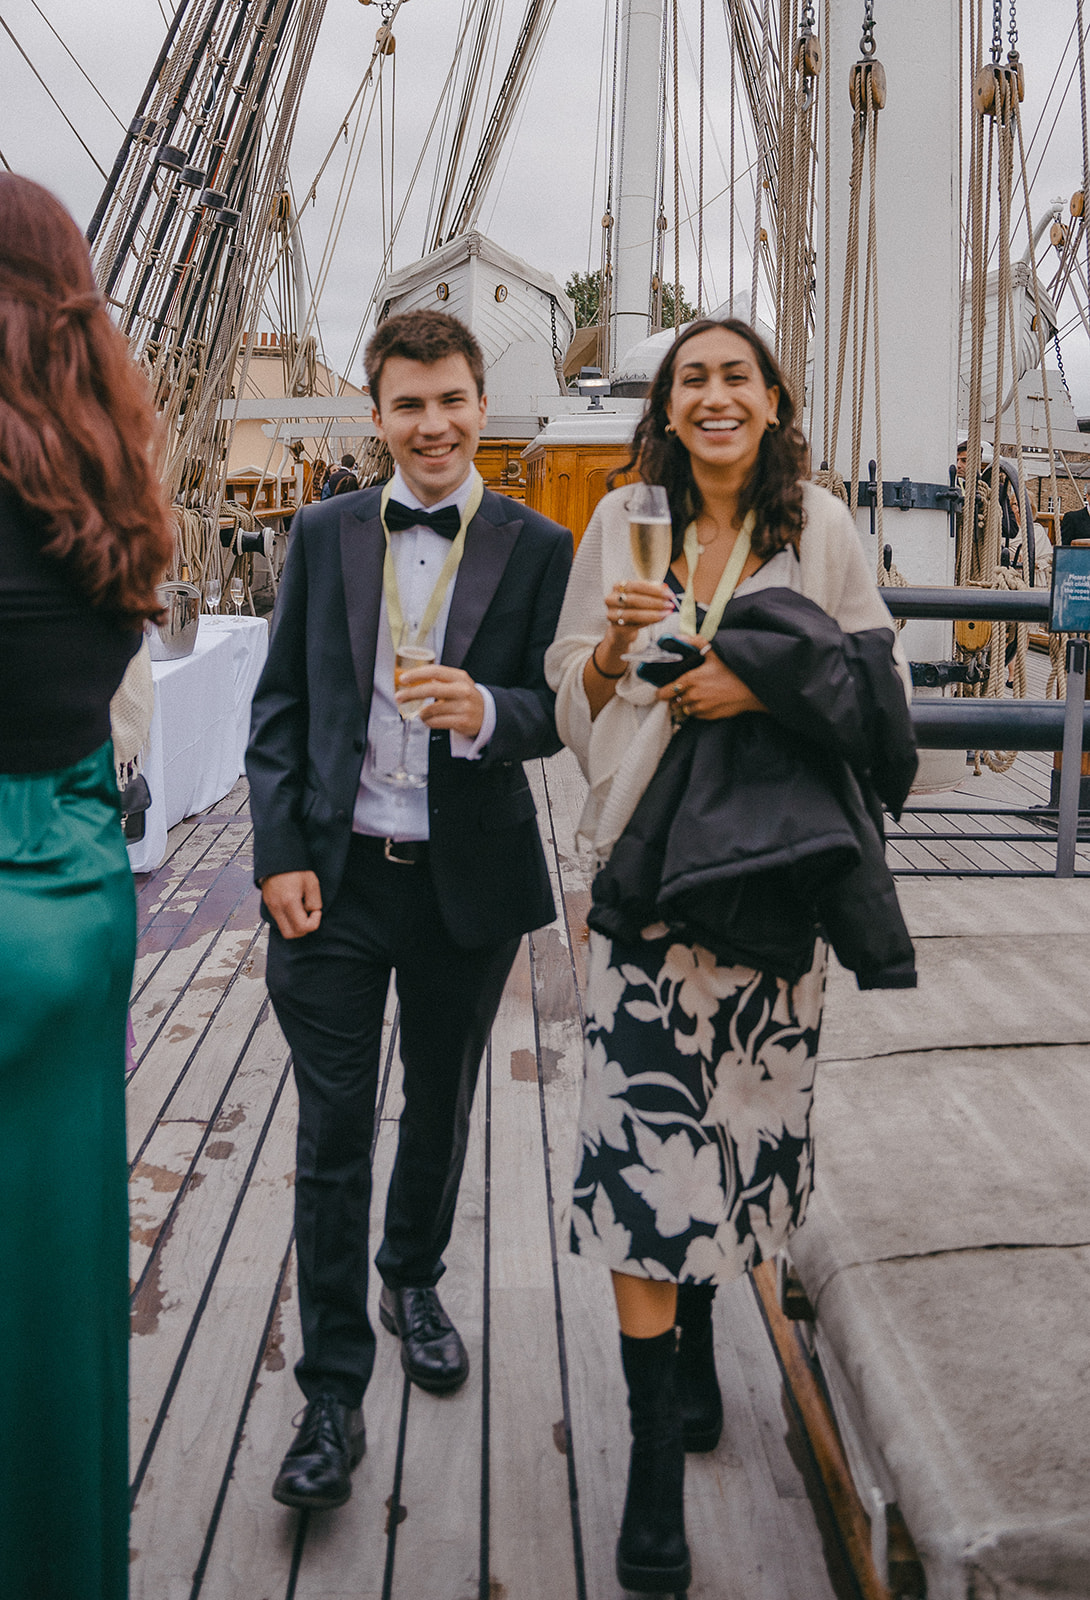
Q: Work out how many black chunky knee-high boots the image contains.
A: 2